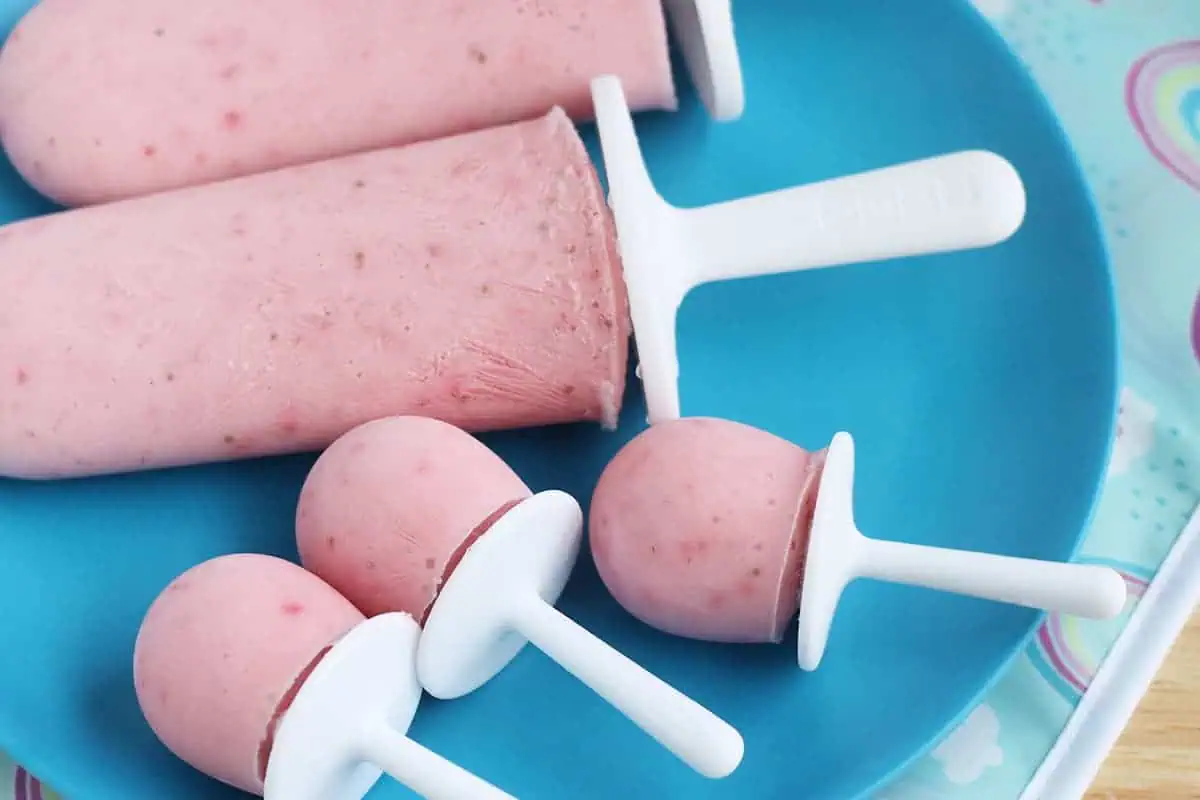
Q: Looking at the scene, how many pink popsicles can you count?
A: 5